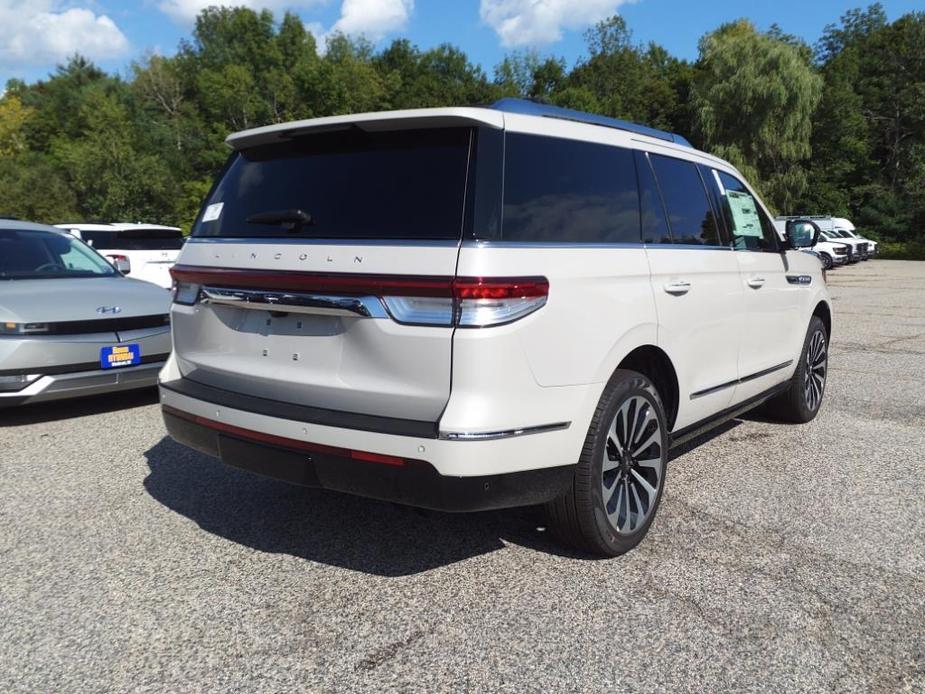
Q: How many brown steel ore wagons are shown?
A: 0